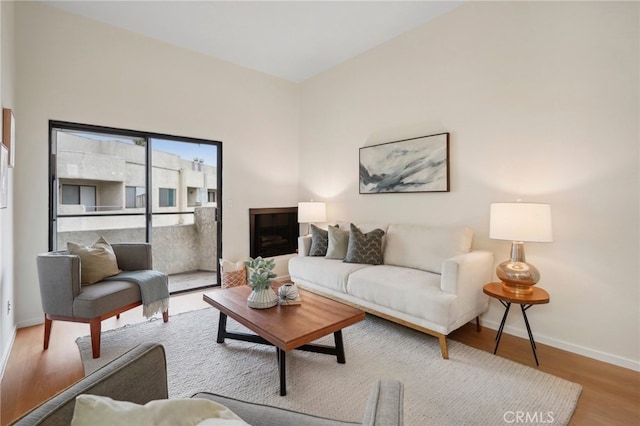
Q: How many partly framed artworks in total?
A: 2